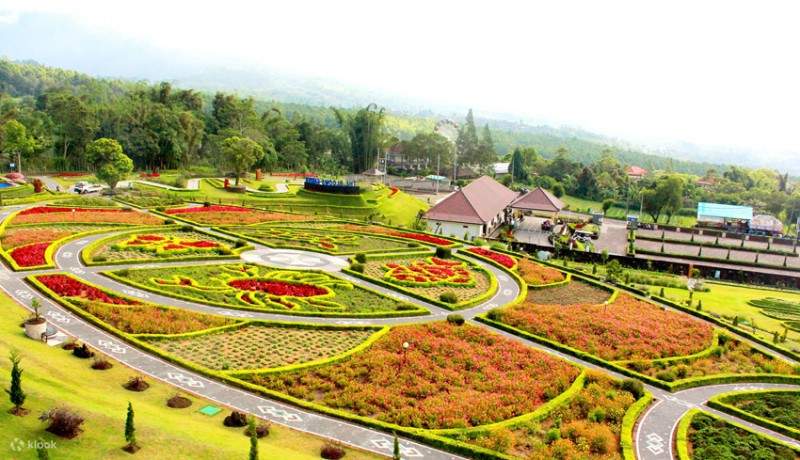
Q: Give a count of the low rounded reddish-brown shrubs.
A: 9